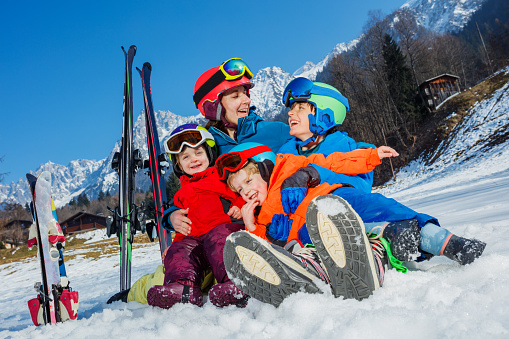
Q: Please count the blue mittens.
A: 2